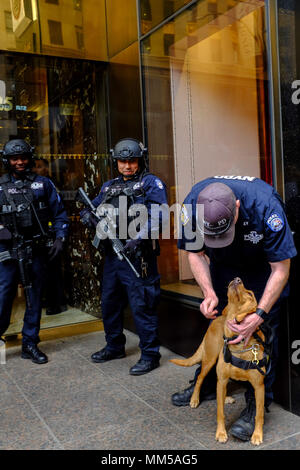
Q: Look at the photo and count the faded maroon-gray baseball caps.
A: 1